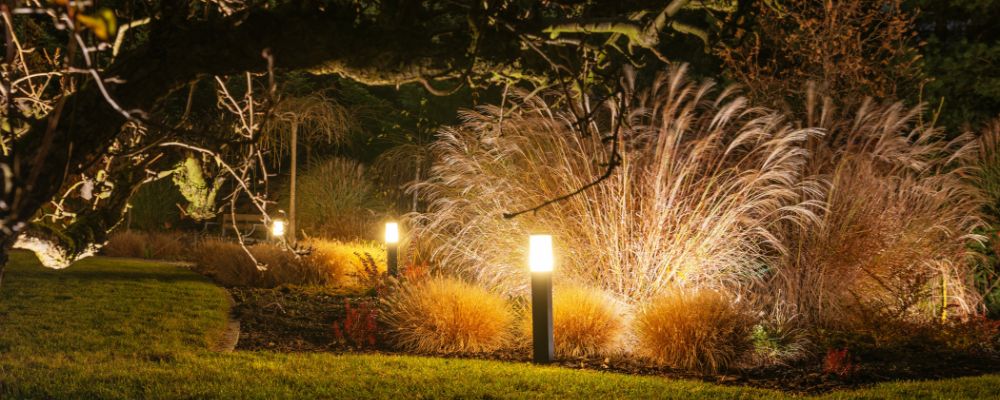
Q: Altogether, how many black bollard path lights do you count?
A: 3